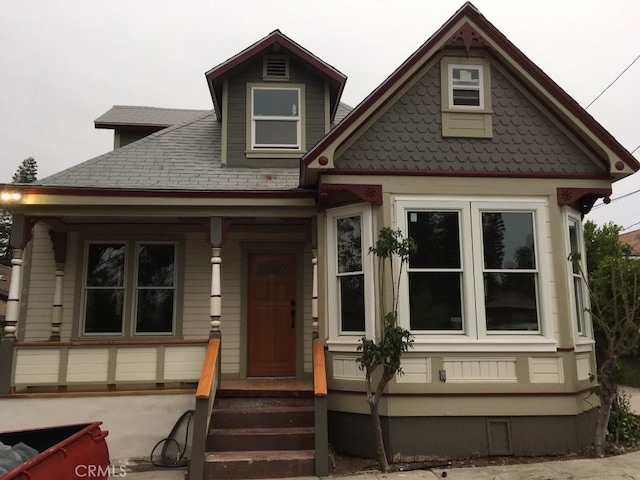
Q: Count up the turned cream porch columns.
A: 4